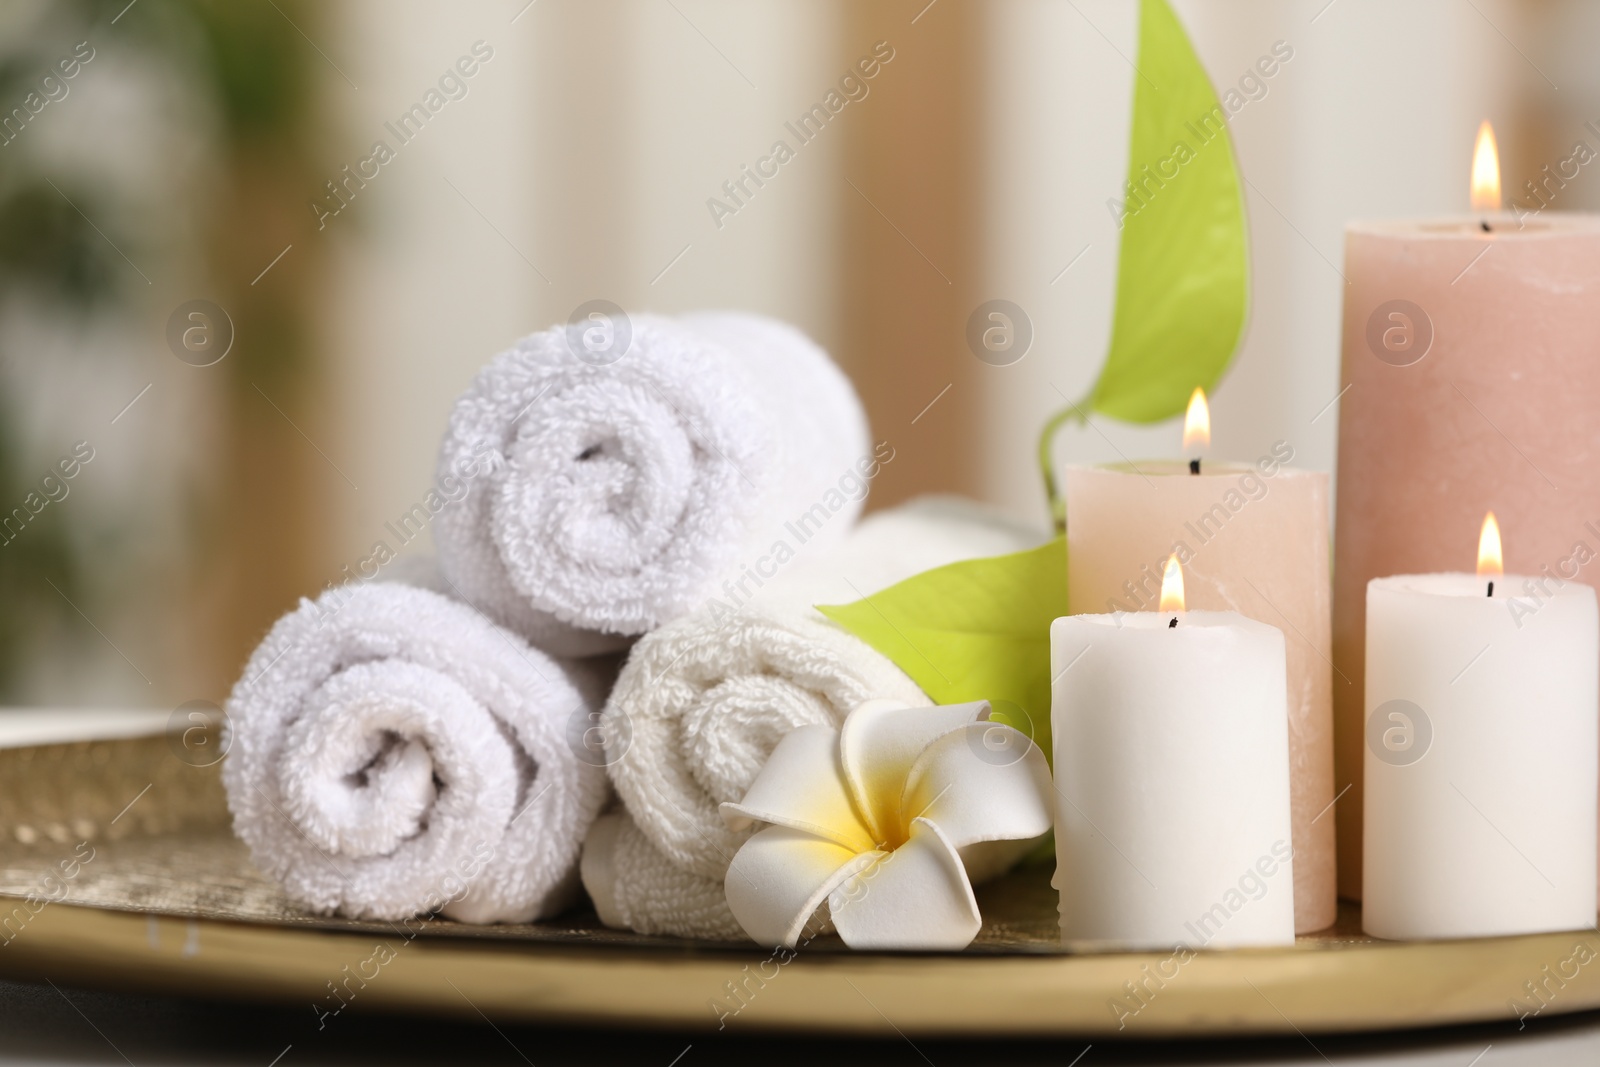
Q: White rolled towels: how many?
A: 3